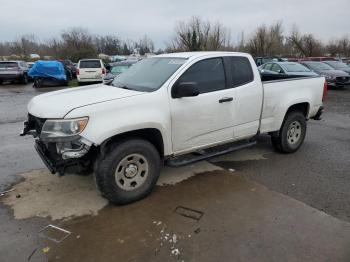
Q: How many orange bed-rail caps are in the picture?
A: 0